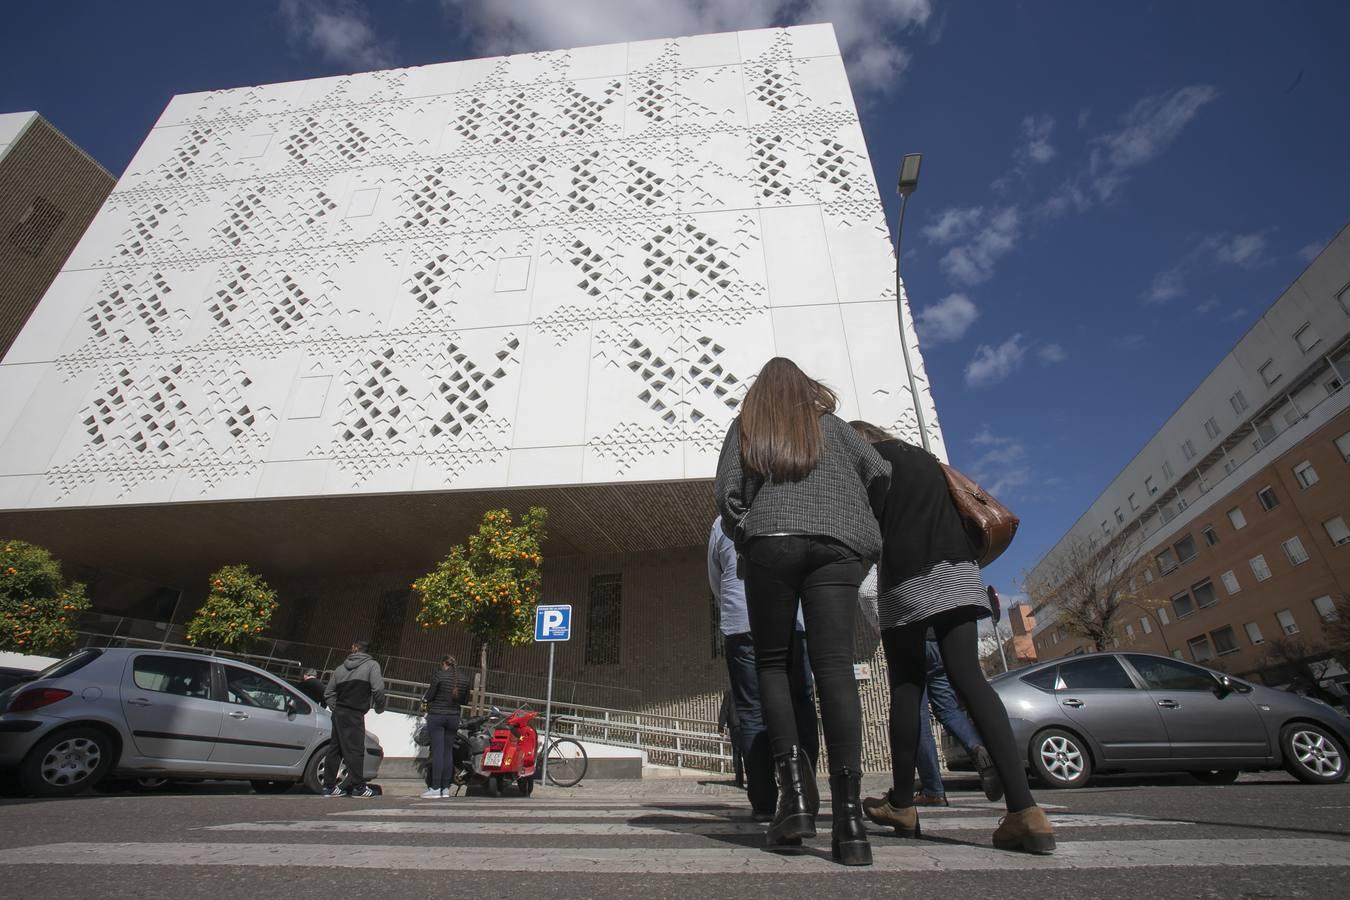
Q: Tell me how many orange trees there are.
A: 3